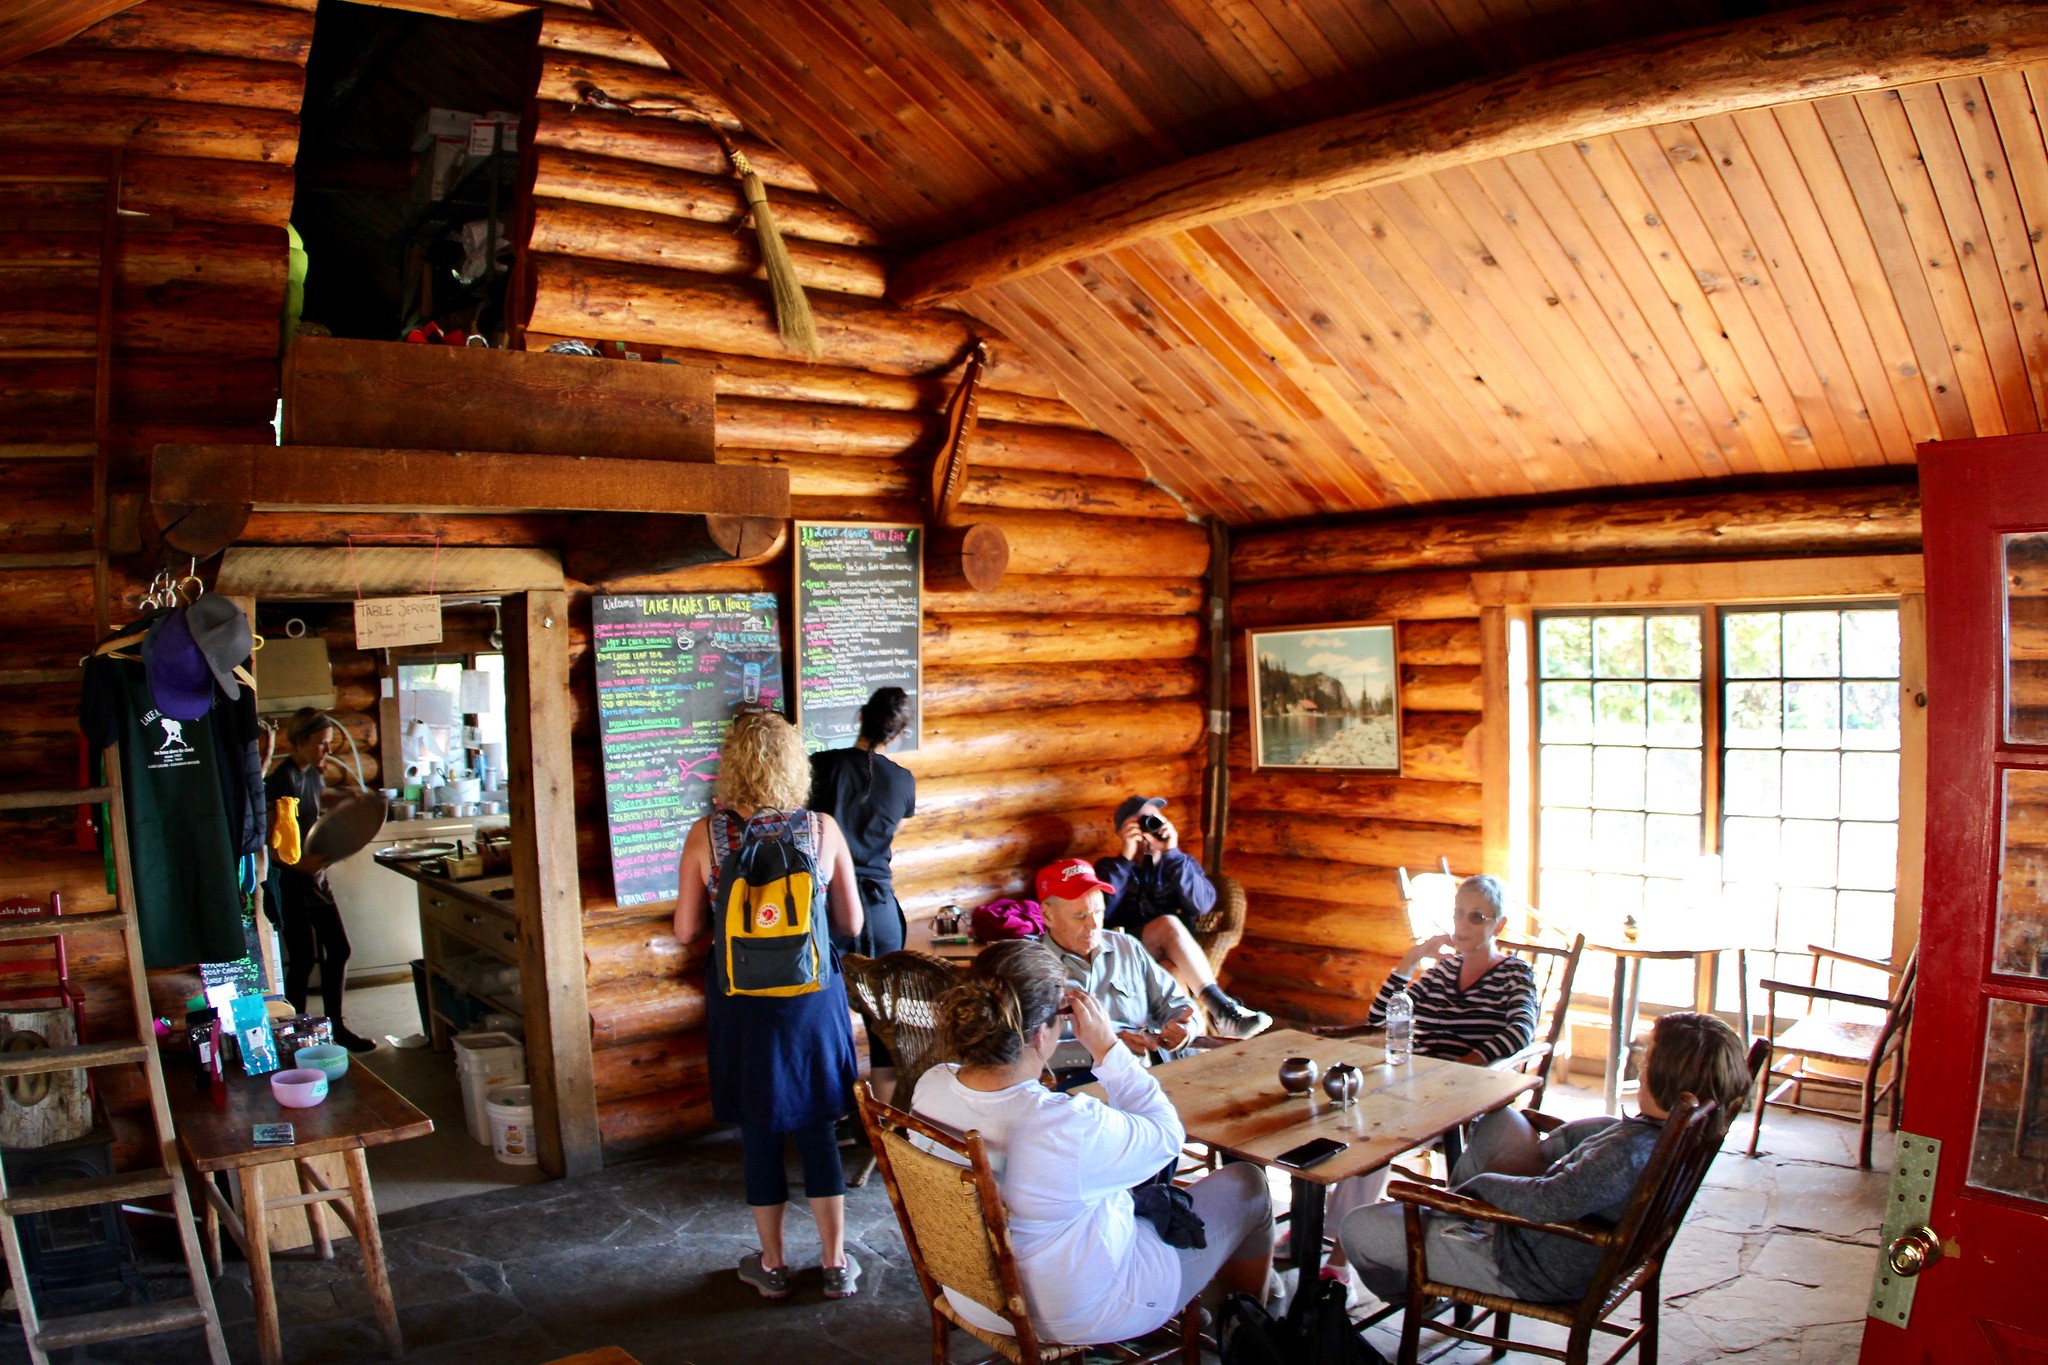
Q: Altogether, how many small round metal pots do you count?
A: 2